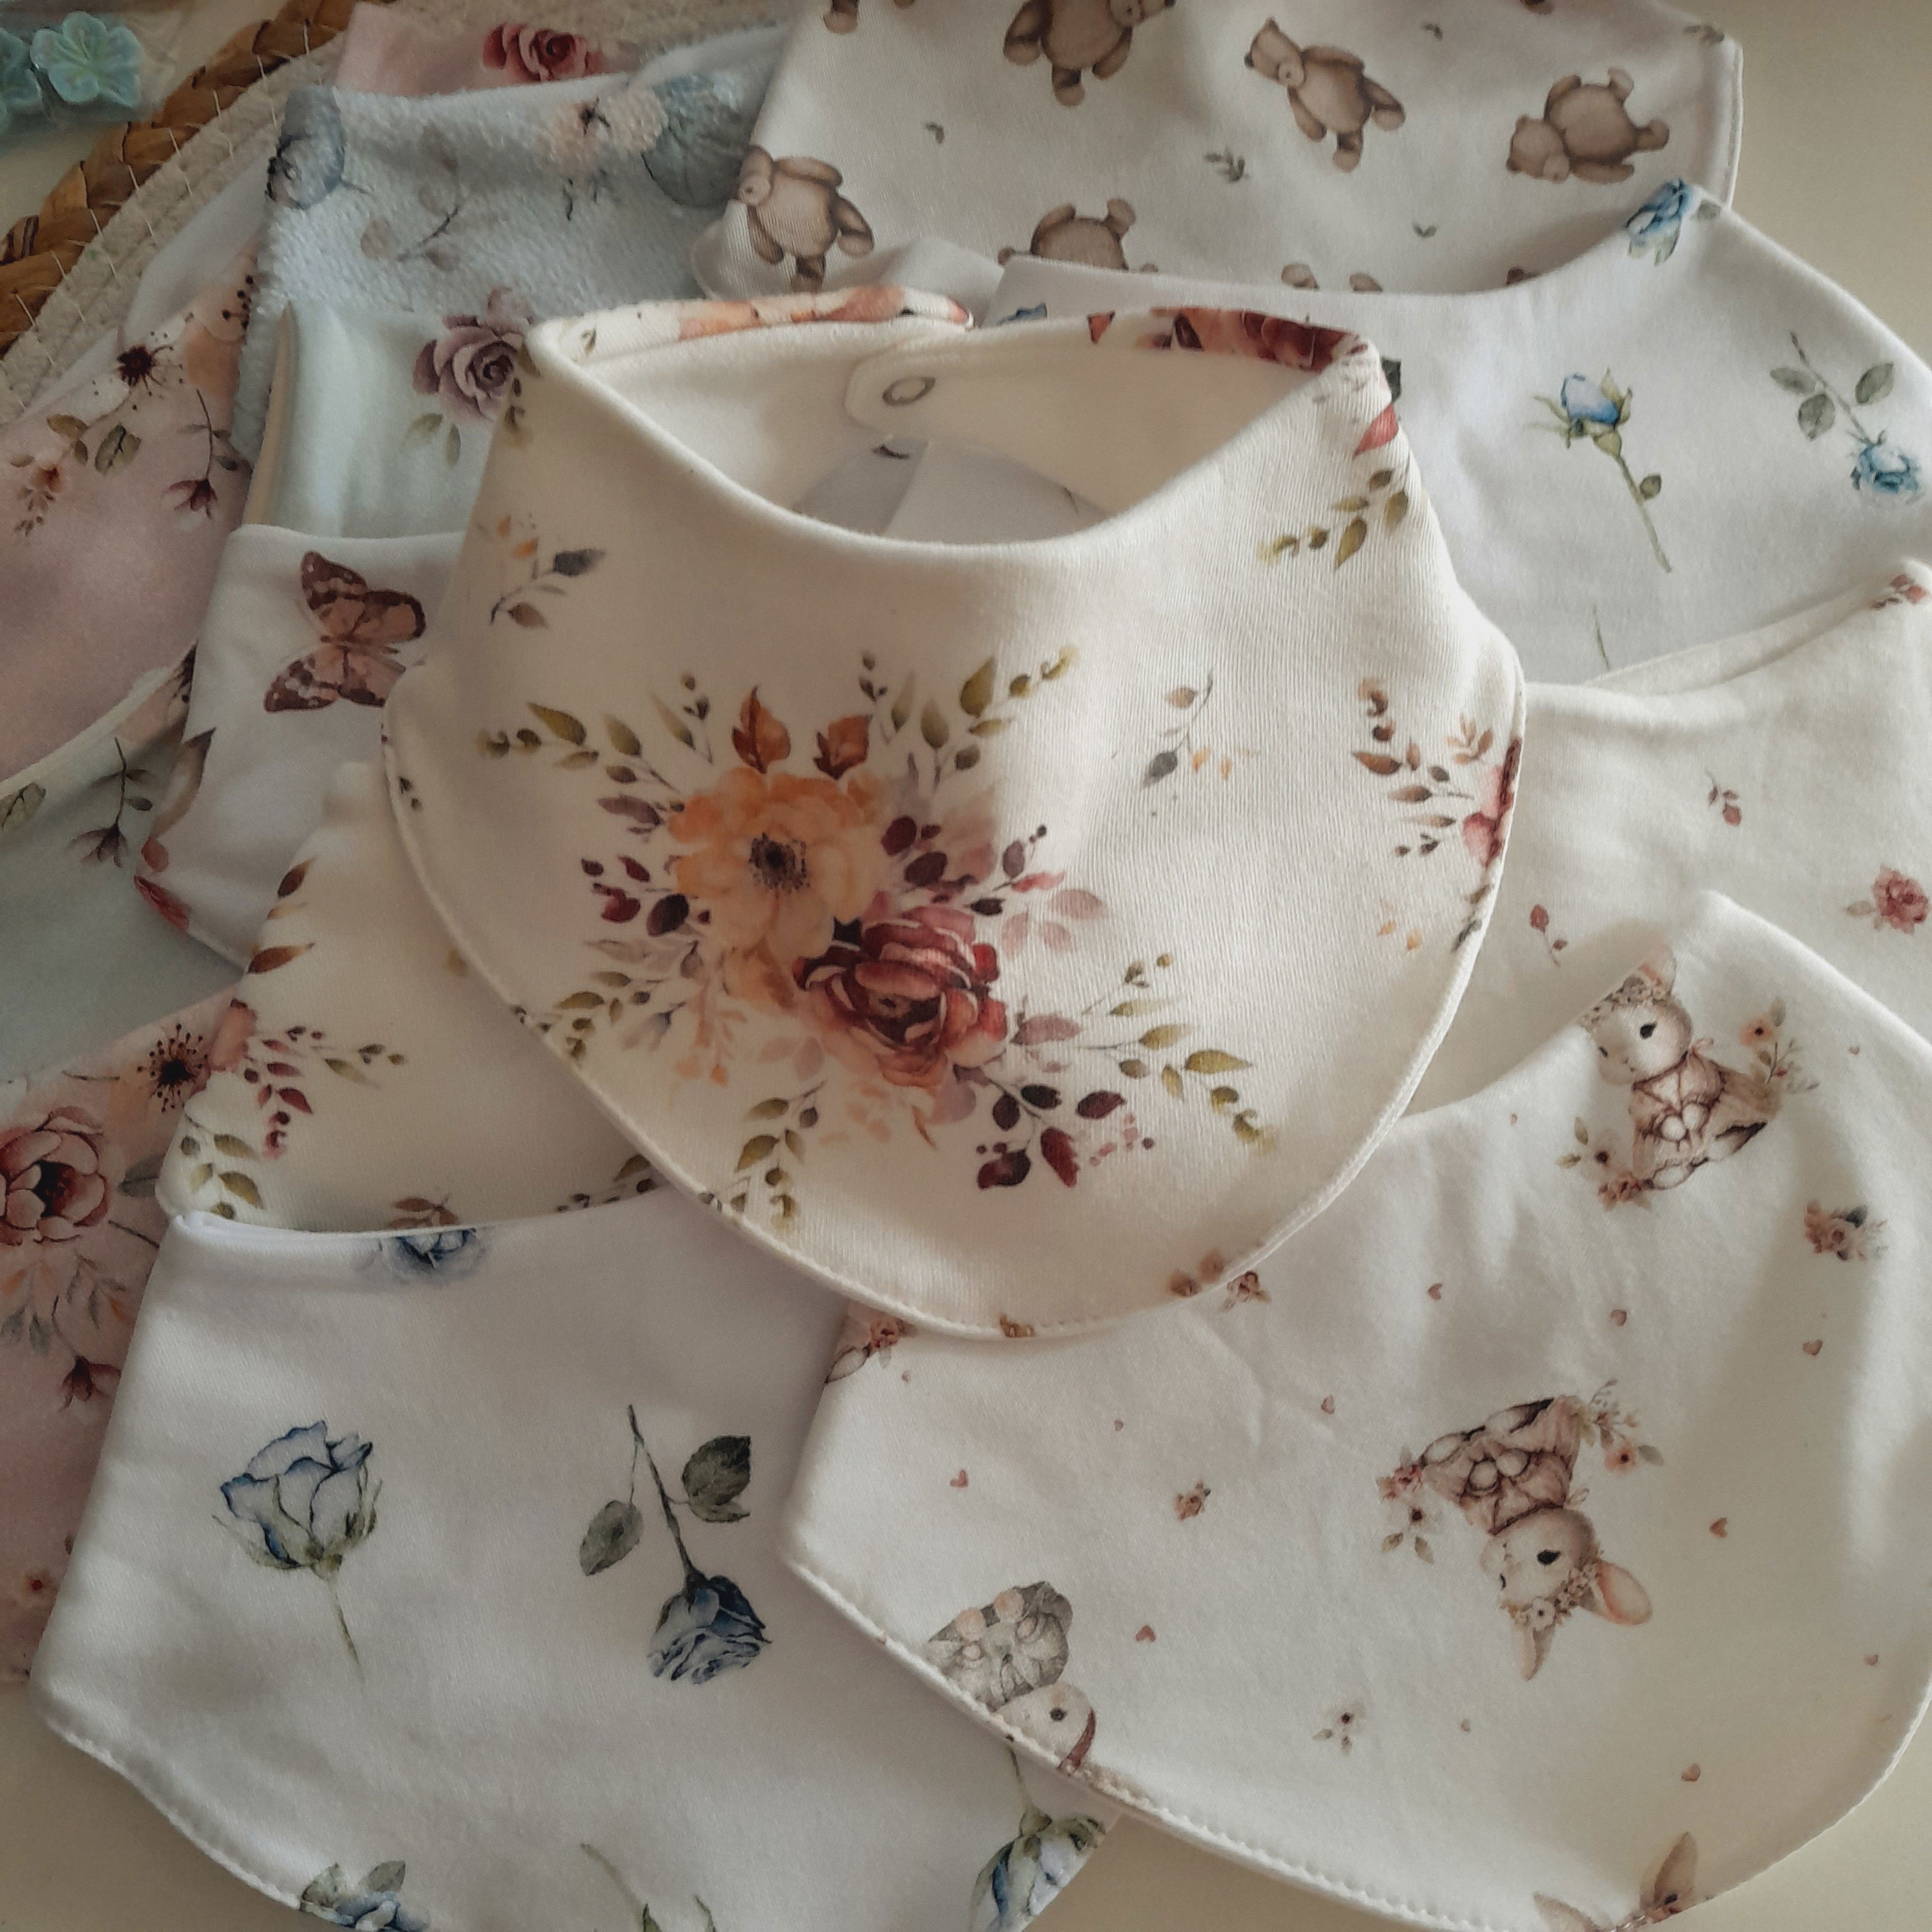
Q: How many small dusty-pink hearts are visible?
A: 14